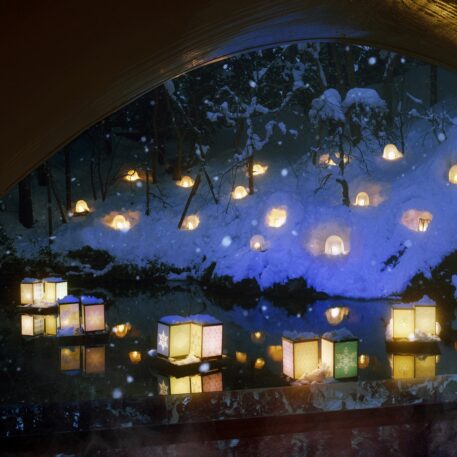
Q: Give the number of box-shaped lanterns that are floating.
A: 10